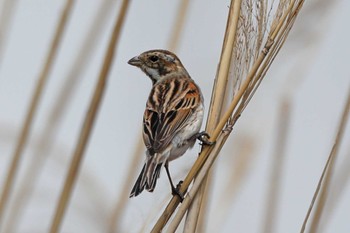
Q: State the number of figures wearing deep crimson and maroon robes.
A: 0